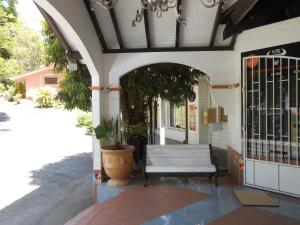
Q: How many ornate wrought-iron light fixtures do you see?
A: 1